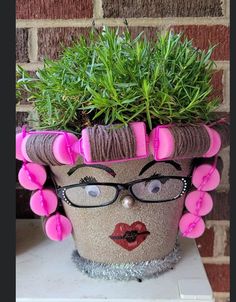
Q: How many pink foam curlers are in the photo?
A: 9